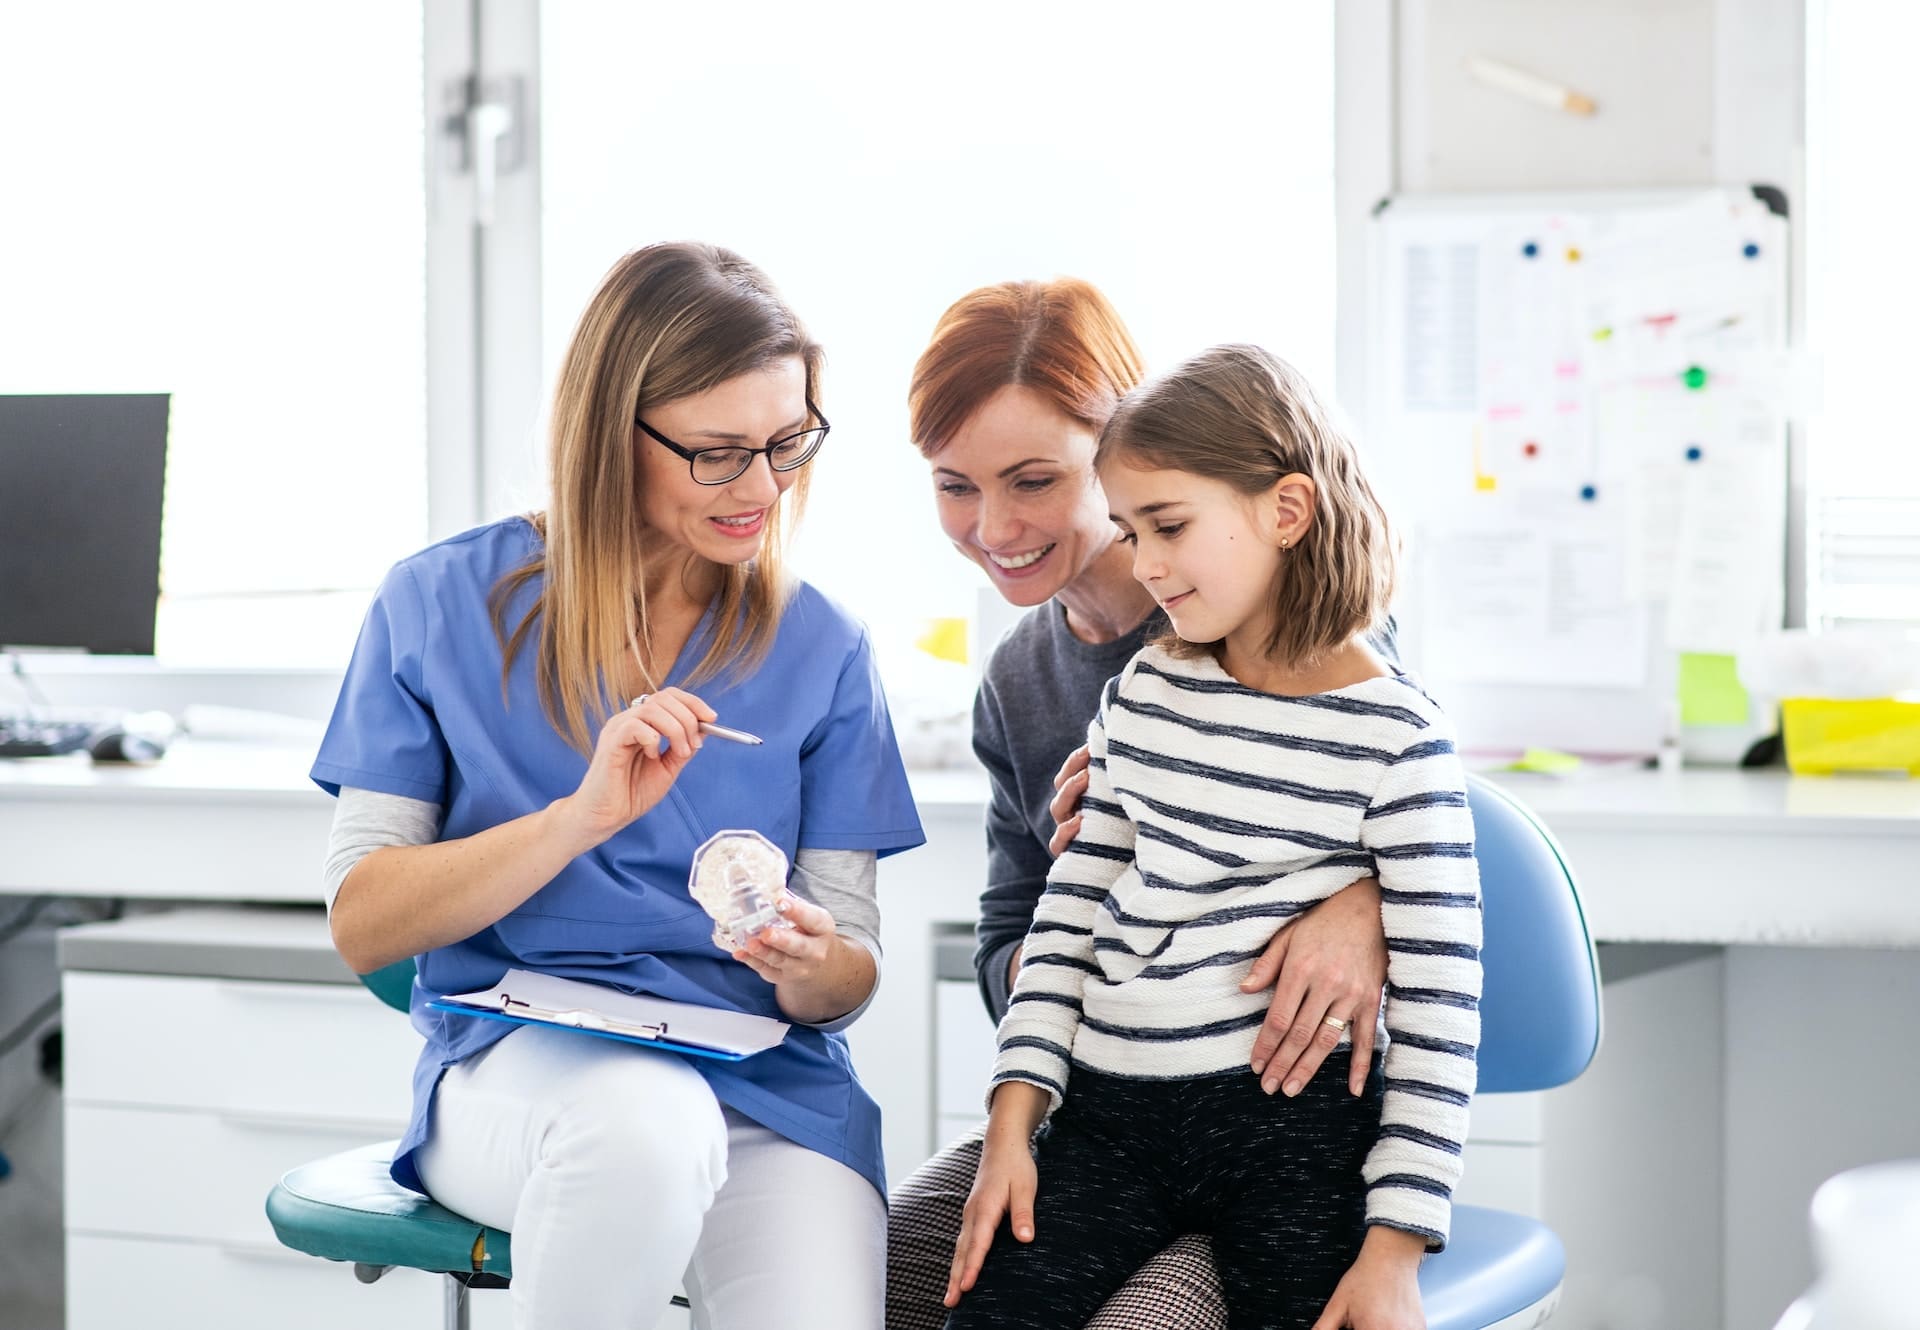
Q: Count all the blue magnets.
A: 4